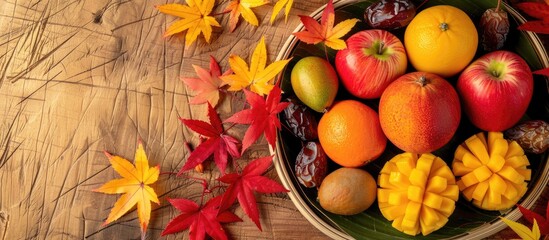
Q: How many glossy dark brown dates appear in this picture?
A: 5